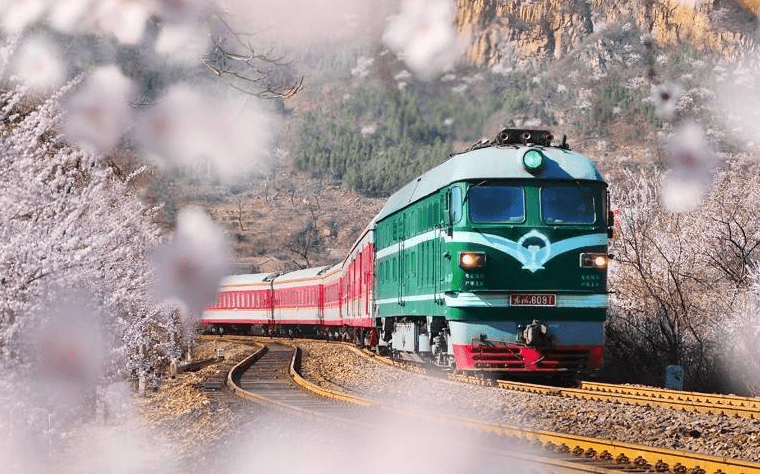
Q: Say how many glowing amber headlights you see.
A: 2